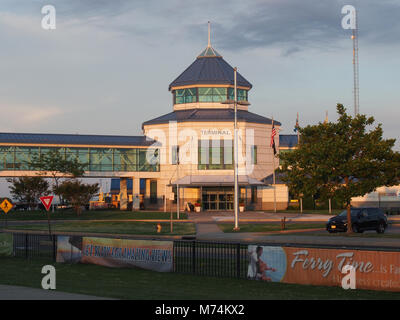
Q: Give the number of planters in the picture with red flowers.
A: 2